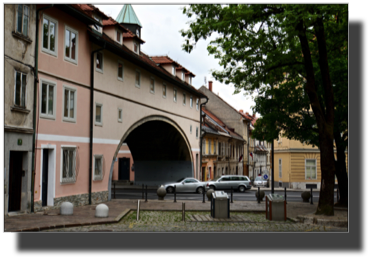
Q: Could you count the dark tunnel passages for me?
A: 1